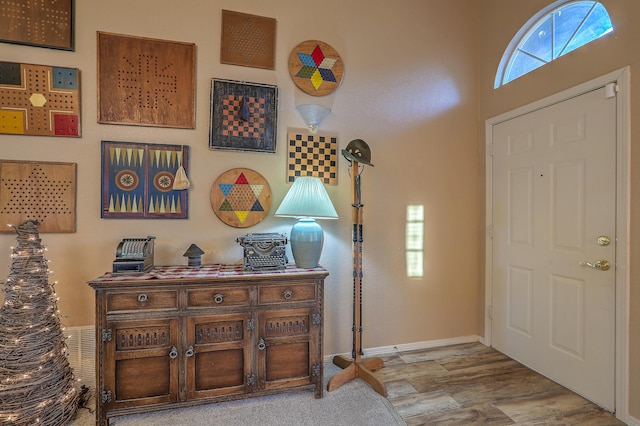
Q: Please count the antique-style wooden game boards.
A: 10